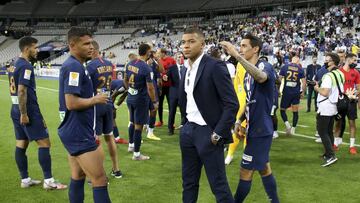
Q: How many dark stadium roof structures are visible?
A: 1